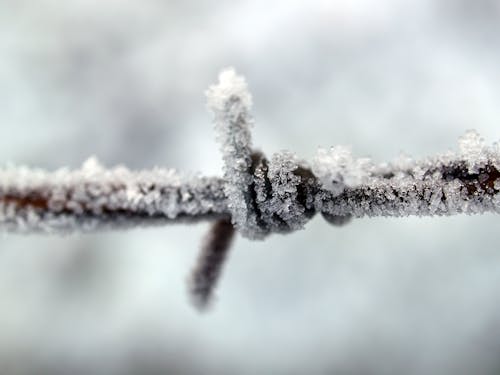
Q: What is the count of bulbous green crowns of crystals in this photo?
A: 0